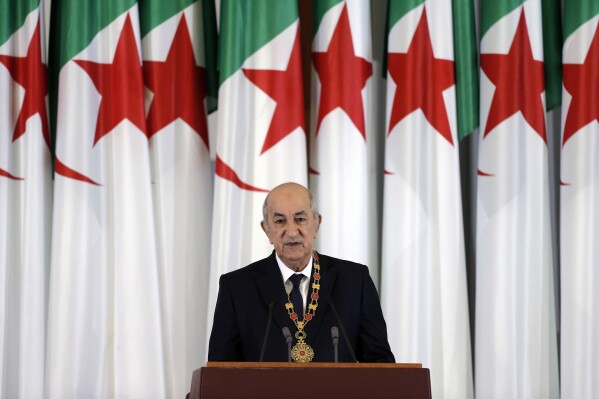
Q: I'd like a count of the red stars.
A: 8